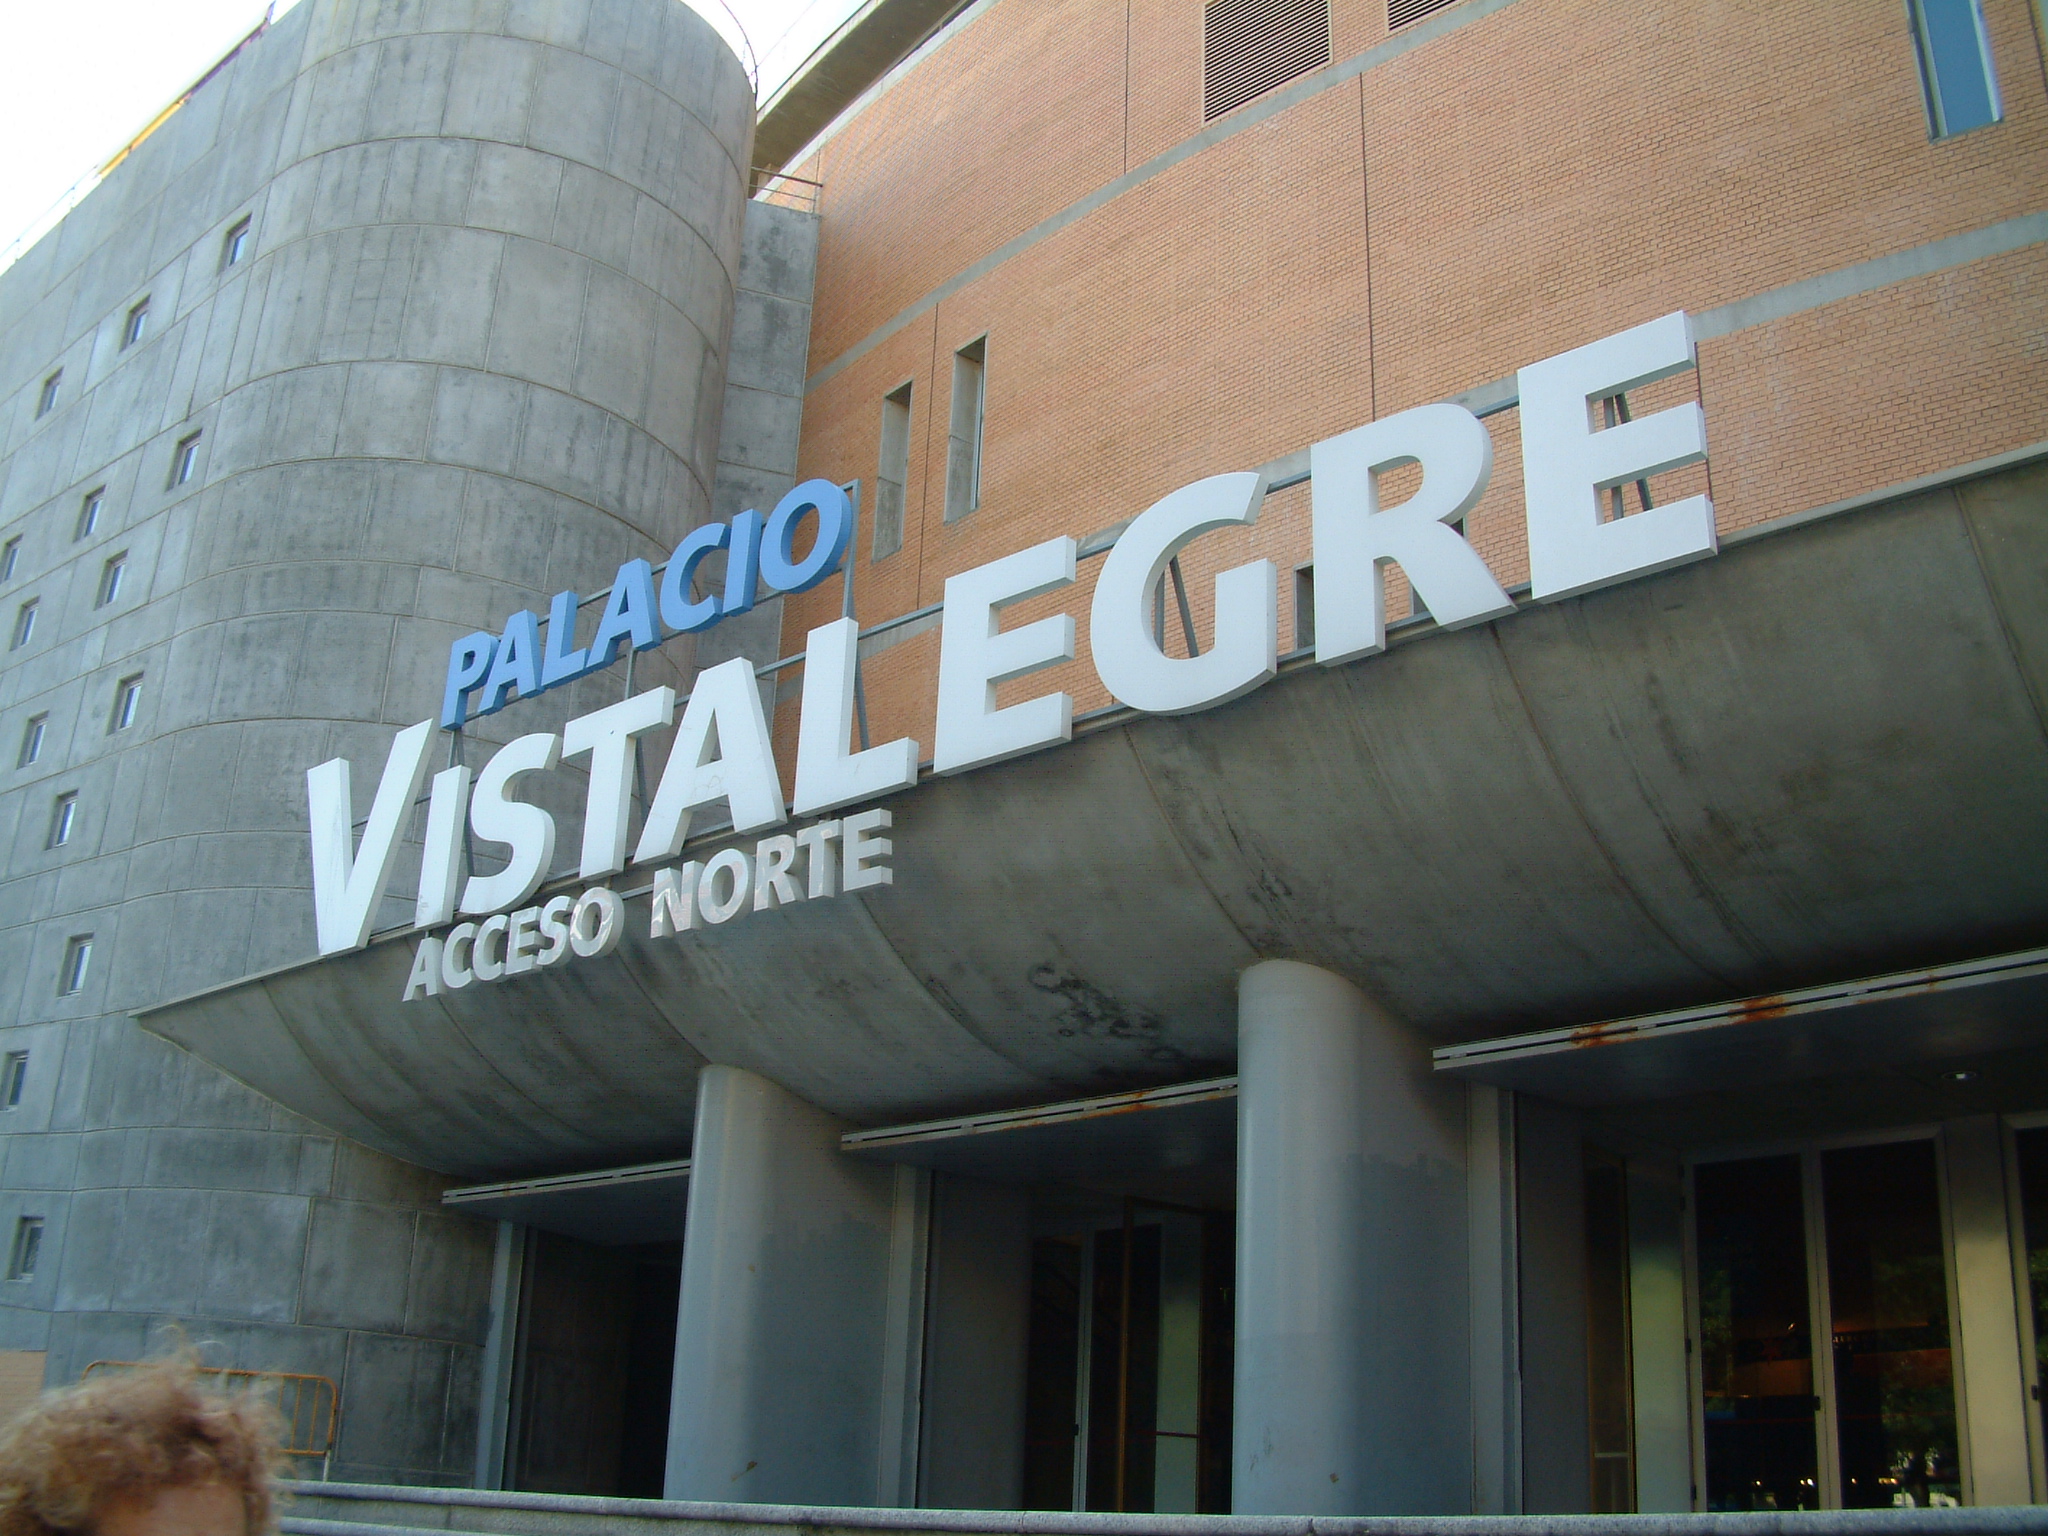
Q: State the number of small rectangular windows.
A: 14